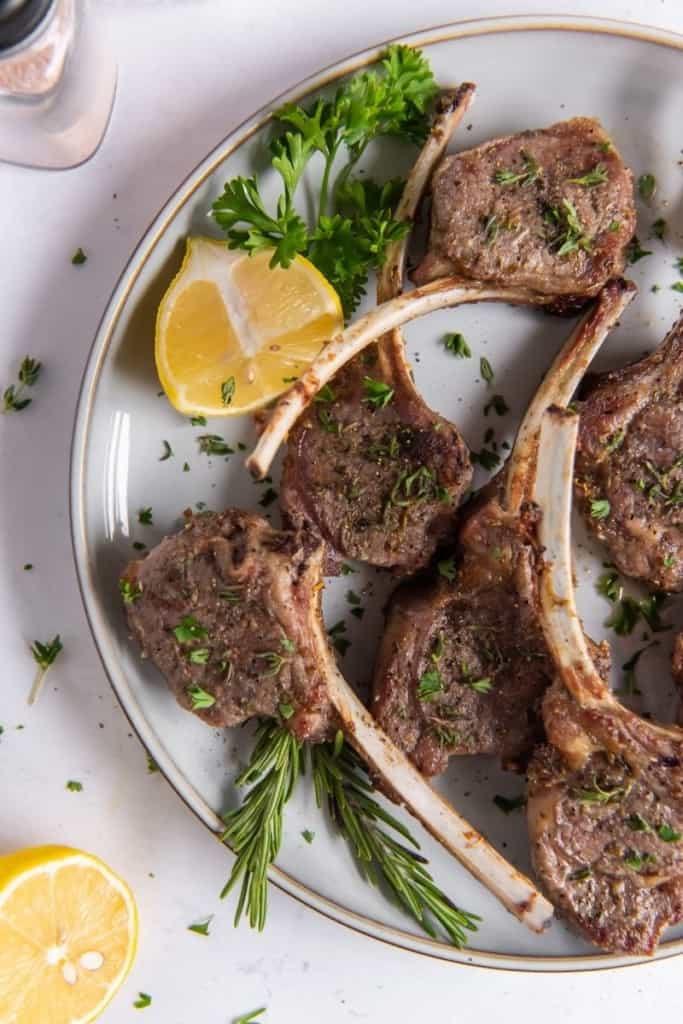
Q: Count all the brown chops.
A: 6